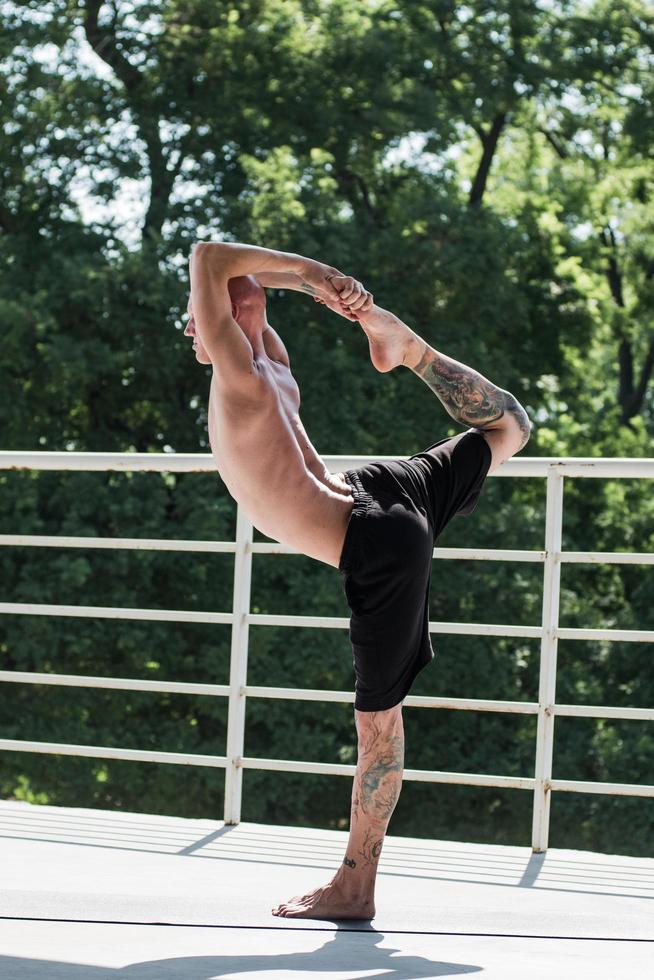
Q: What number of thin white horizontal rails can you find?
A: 4